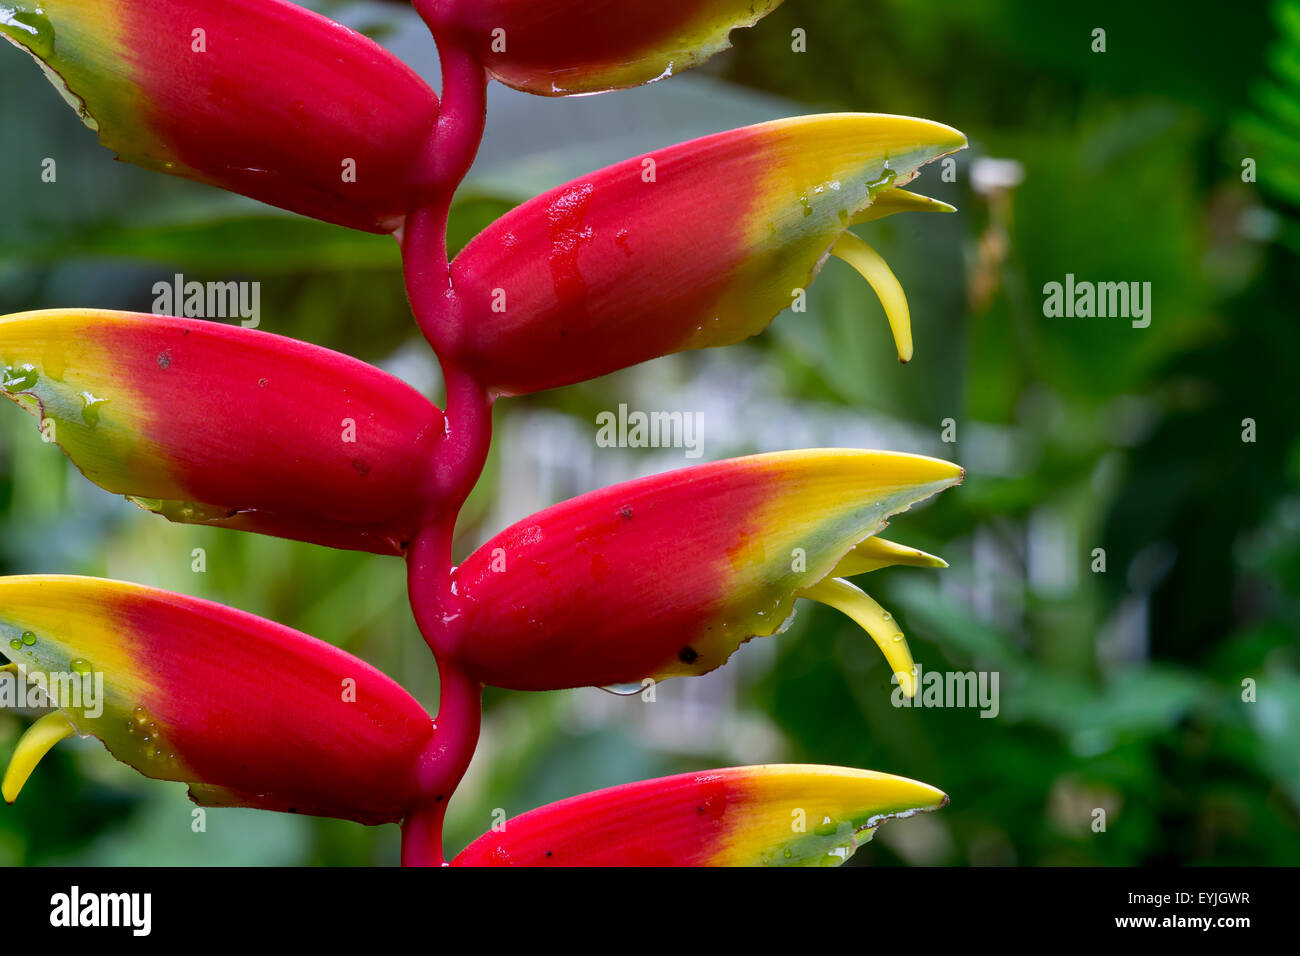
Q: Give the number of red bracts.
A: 7